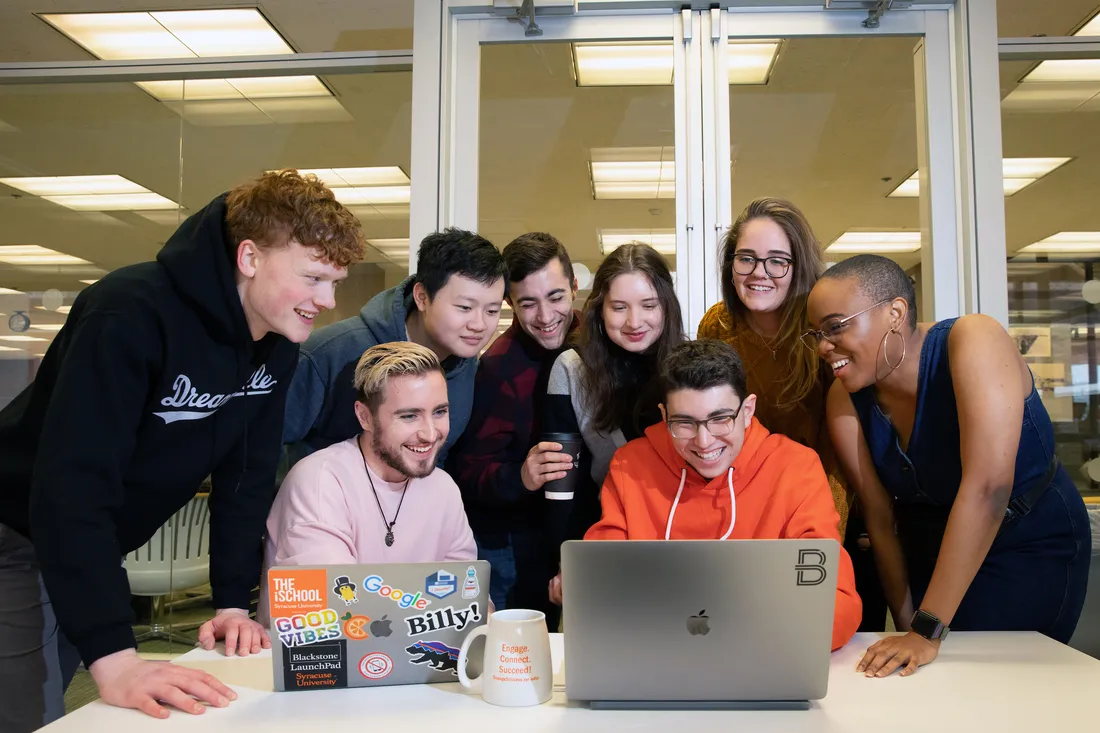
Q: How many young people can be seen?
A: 8